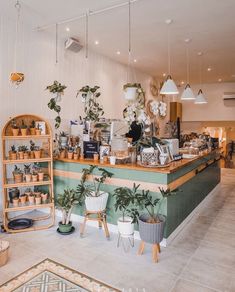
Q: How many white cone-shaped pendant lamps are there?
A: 3